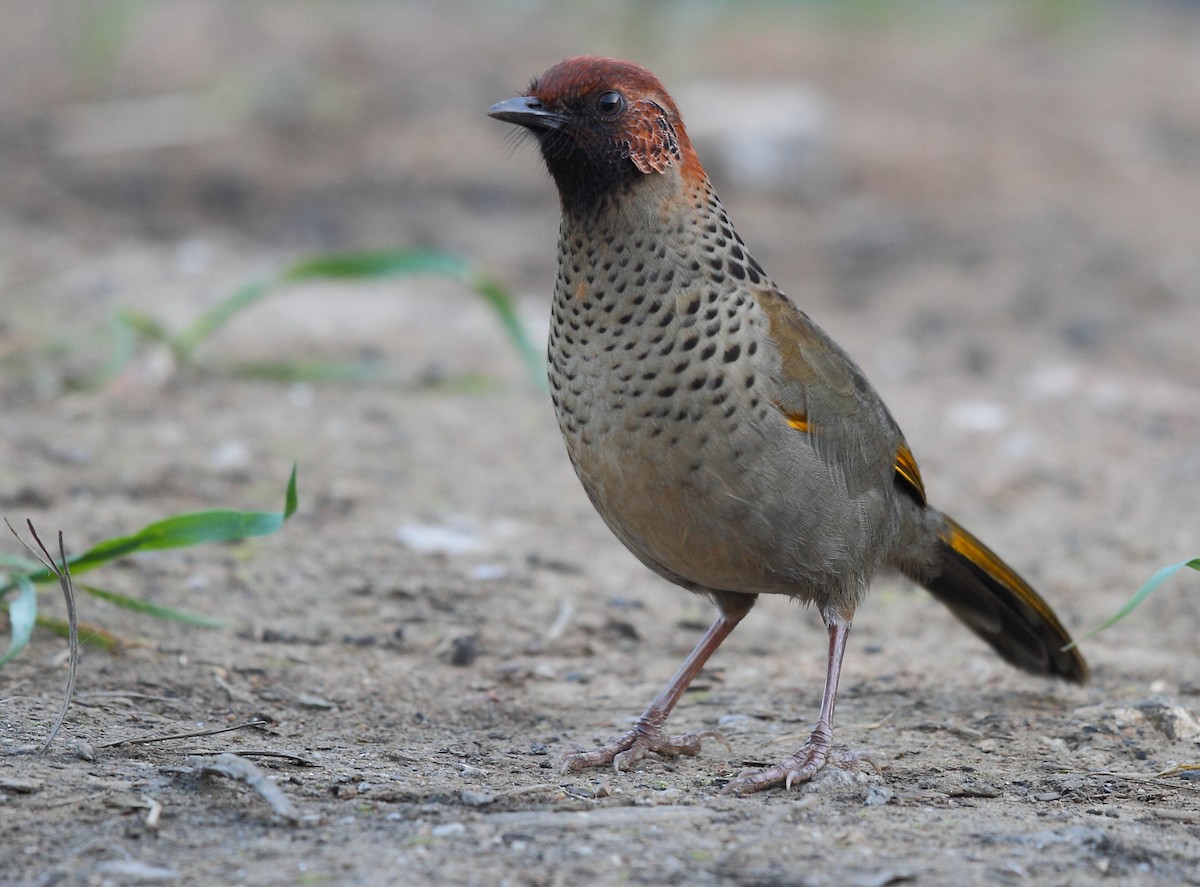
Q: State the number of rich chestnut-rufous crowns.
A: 1